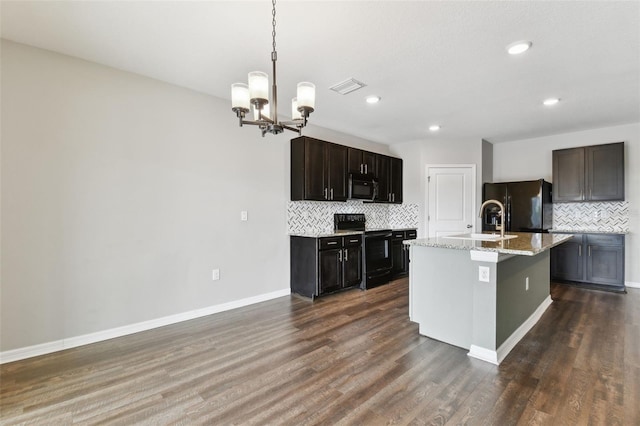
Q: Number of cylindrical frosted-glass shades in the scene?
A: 5